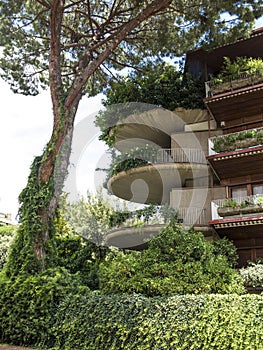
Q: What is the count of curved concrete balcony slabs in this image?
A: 3